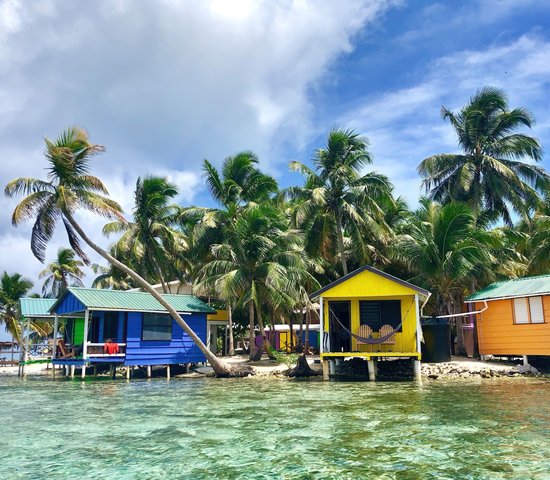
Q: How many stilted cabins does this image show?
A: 4